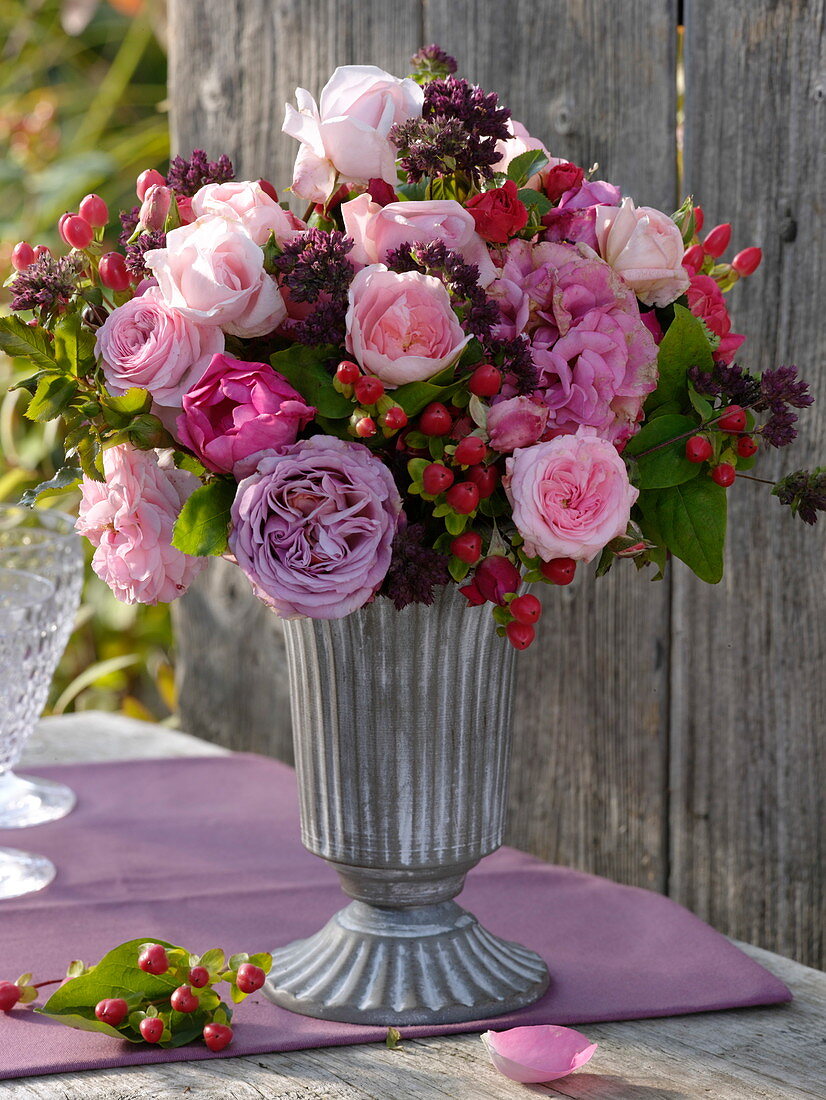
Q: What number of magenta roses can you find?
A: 1